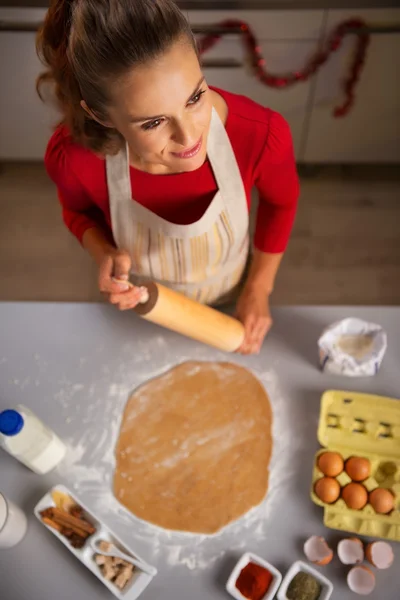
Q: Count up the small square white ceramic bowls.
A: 2